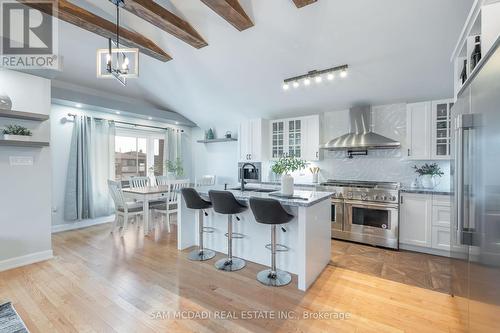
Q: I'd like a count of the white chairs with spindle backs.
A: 5